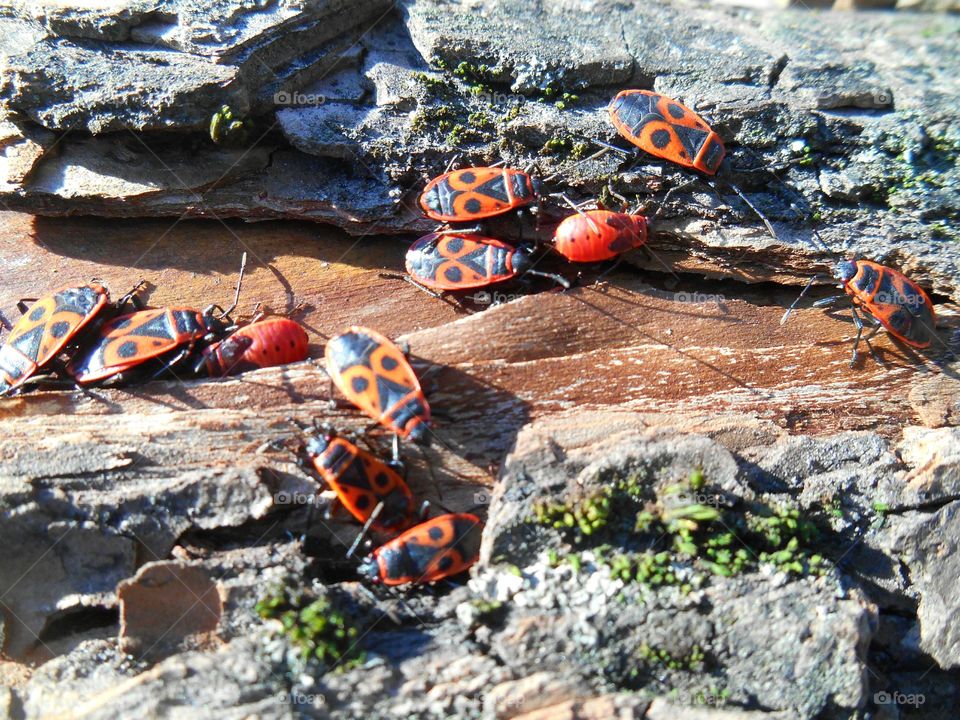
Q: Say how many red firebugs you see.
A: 11